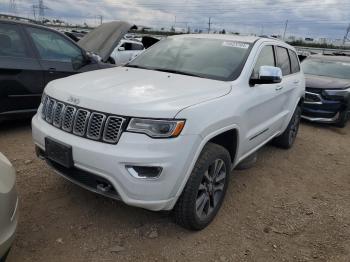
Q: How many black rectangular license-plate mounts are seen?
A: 1